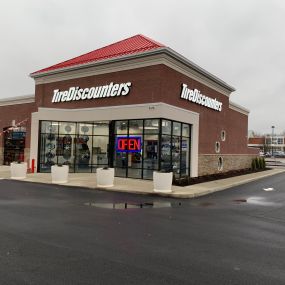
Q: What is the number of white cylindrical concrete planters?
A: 4